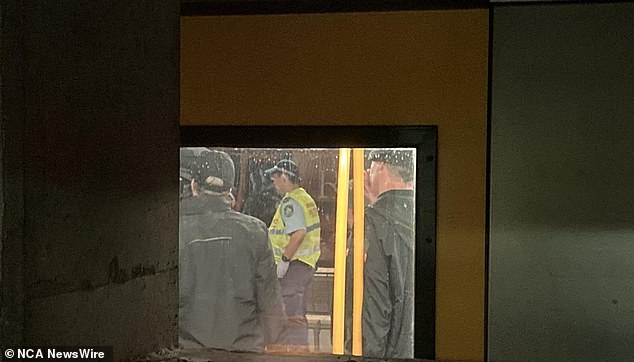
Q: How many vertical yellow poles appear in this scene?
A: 2